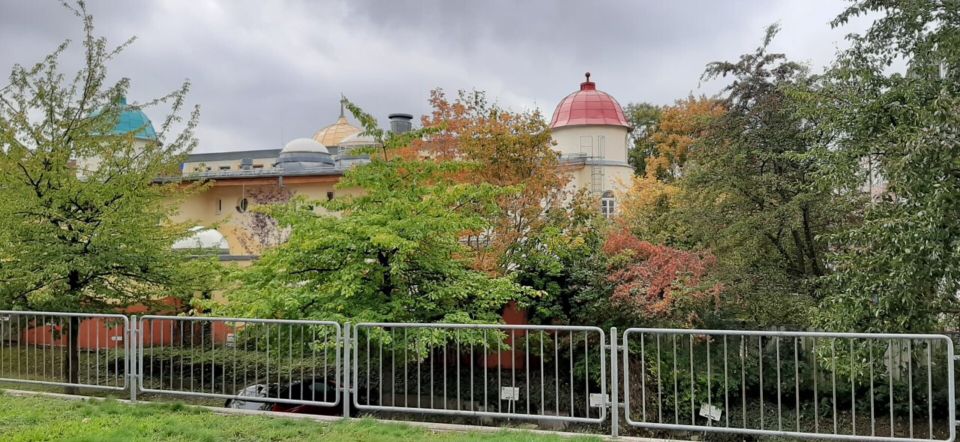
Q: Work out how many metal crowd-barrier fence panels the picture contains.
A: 4